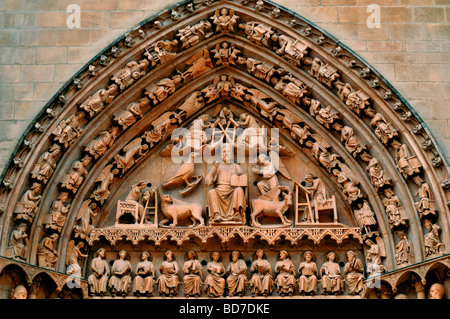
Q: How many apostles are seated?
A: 12